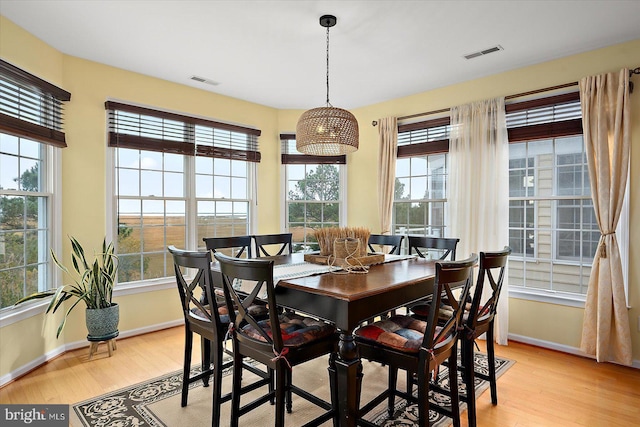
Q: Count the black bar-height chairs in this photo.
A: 8